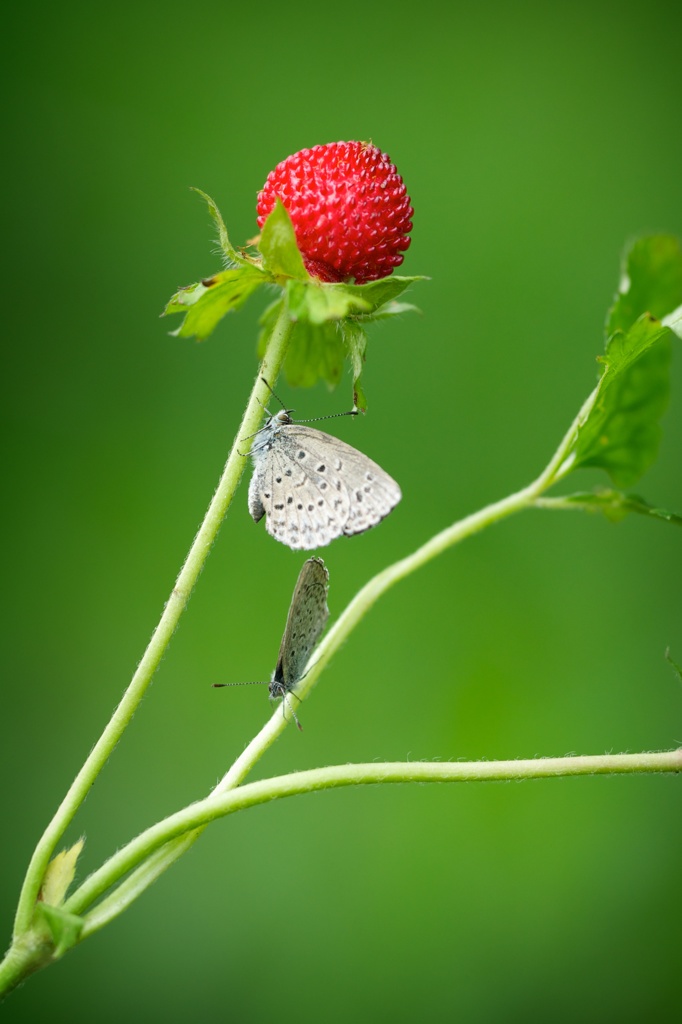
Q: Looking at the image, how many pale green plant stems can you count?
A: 3